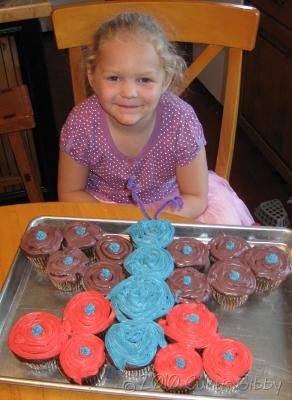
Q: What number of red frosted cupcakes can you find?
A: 6